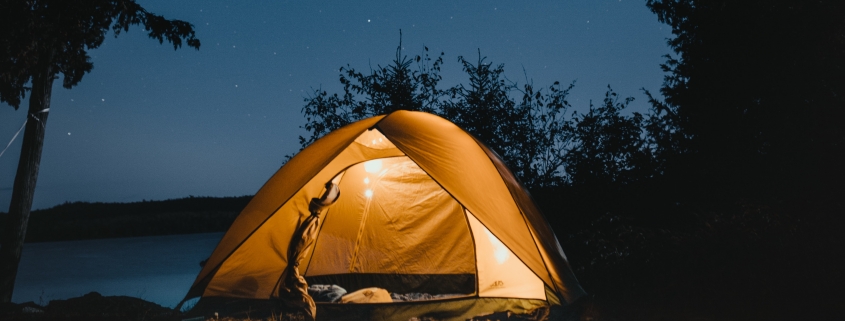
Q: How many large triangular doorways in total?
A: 1